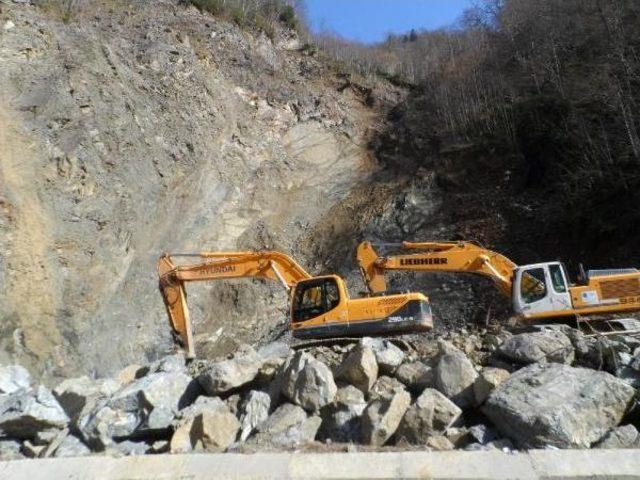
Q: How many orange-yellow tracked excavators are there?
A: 2